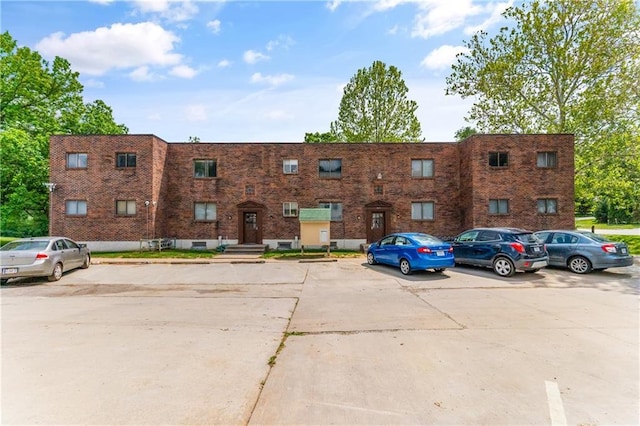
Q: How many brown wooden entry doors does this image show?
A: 2